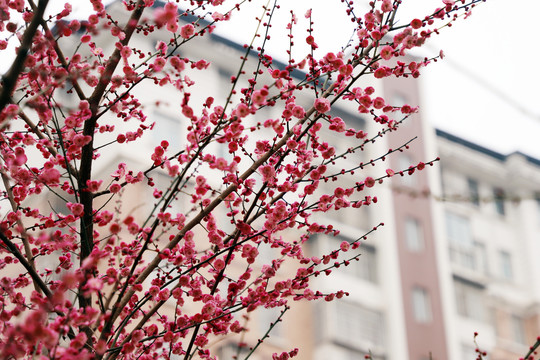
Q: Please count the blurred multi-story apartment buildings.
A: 2